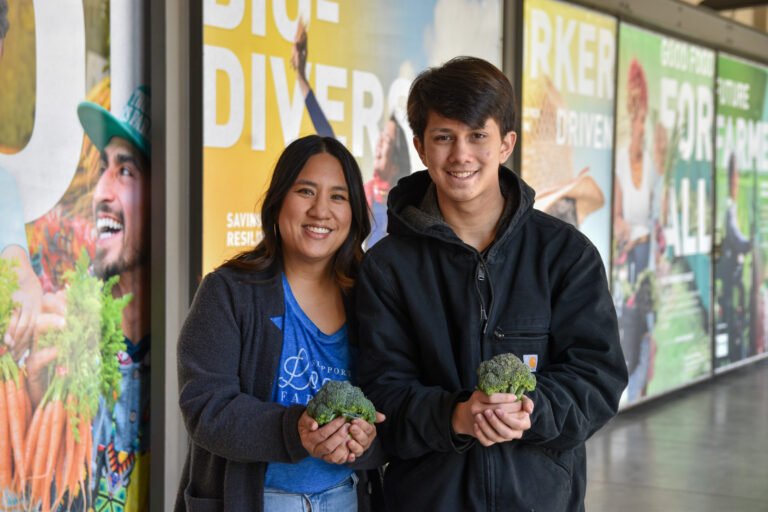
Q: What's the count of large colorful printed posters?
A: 5